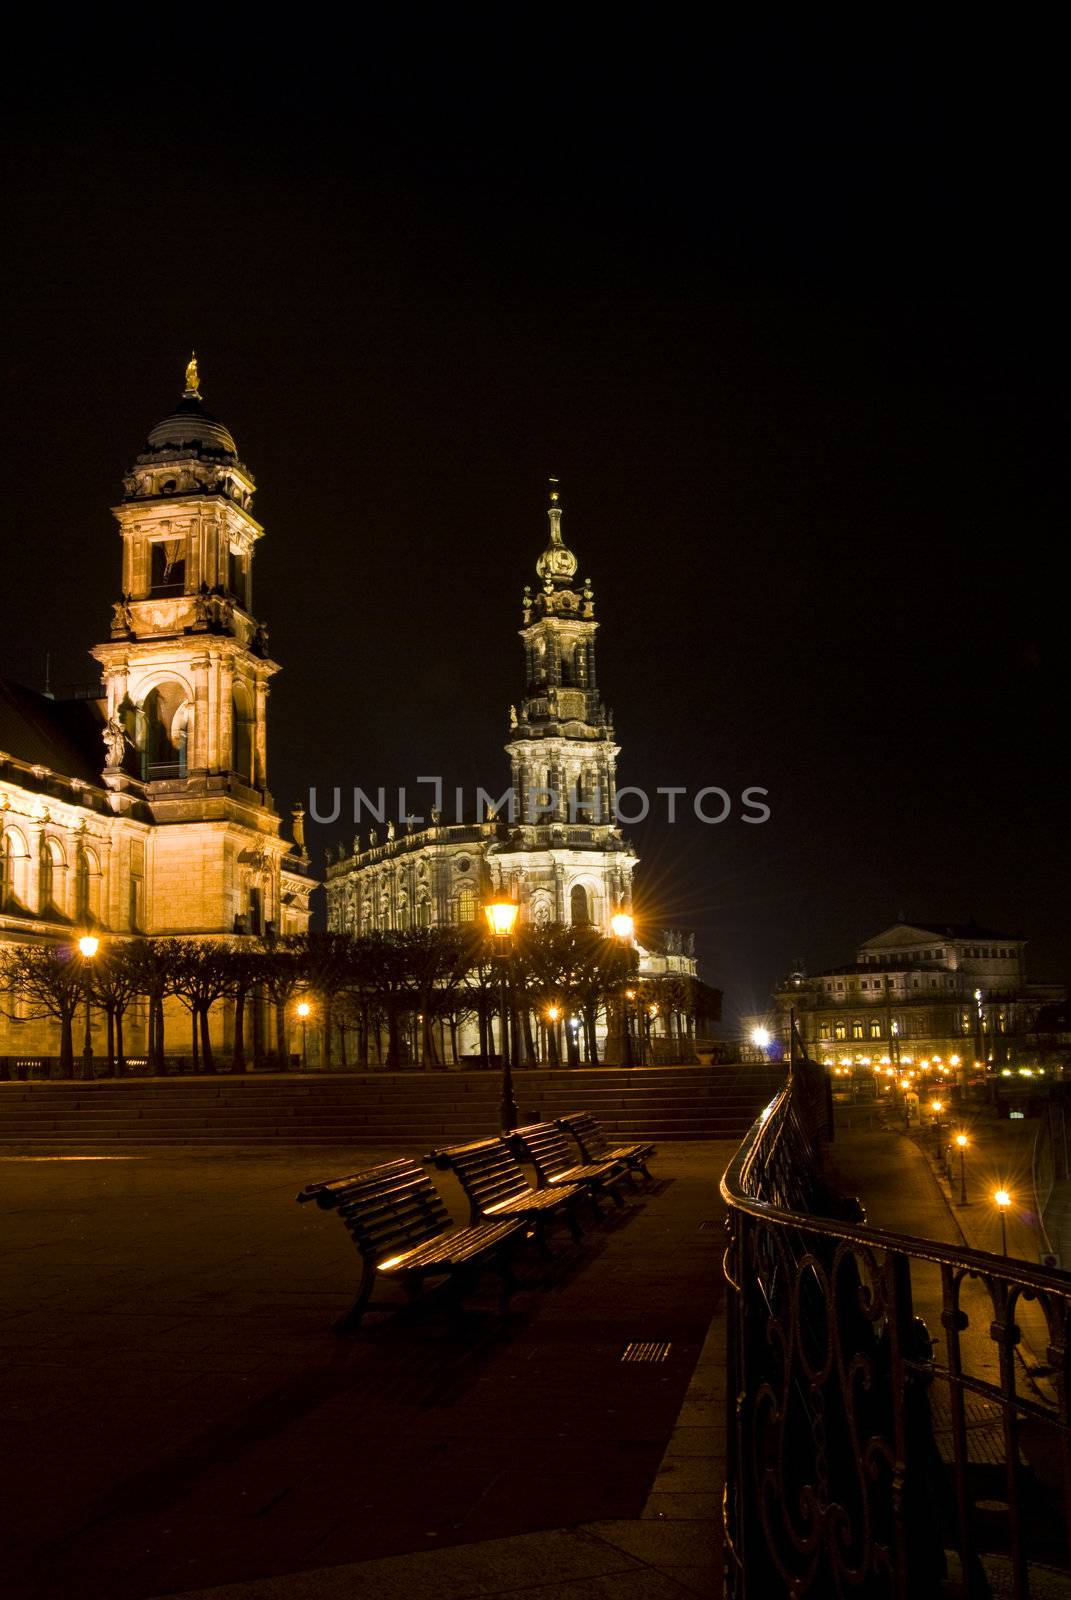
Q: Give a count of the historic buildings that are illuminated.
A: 3